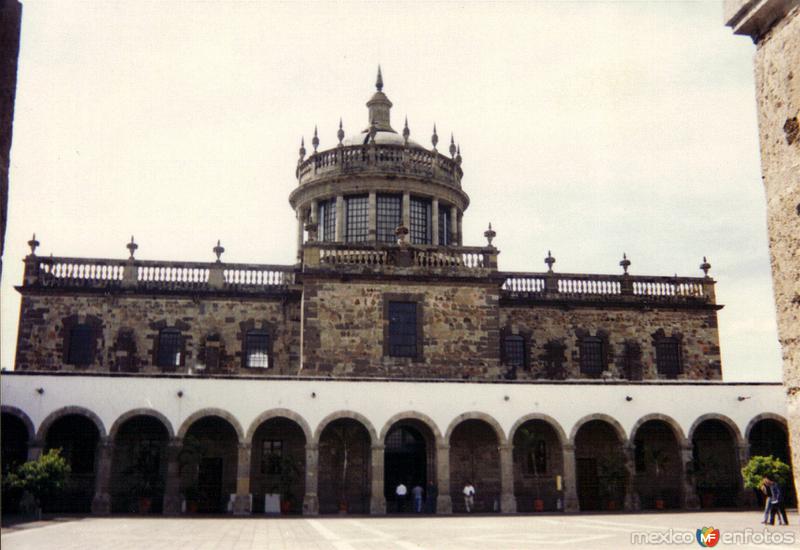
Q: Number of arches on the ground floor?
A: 13